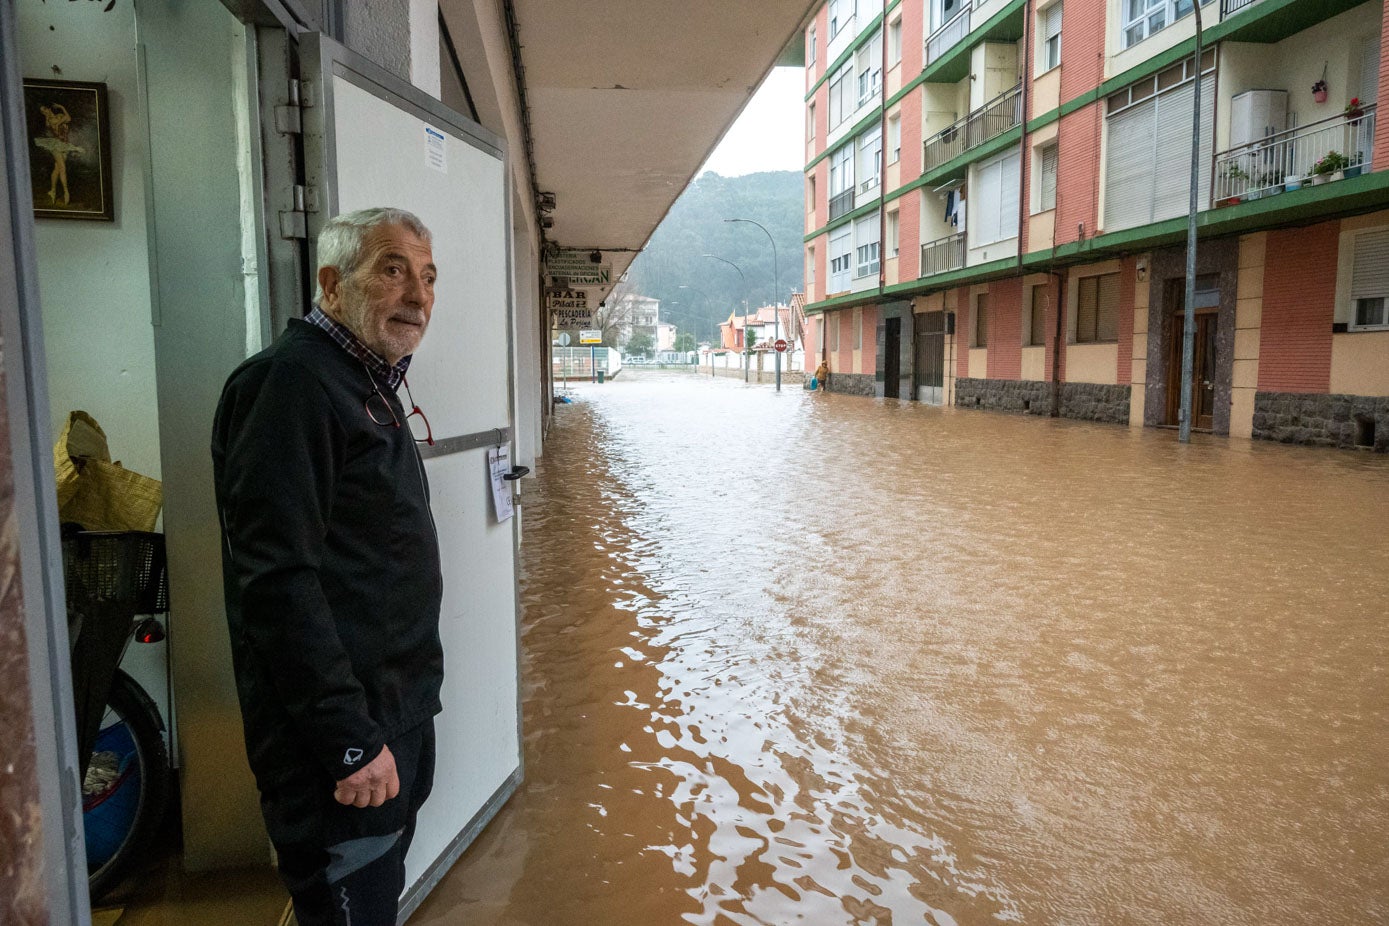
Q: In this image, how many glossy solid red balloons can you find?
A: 0